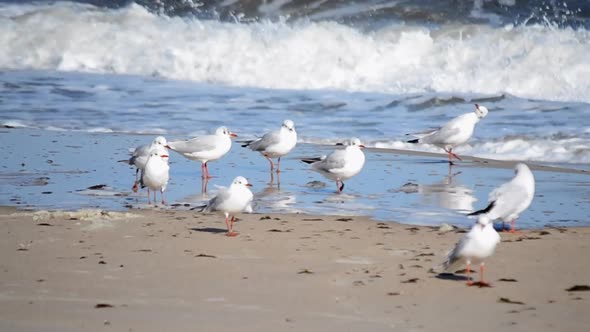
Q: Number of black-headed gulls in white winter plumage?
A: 9